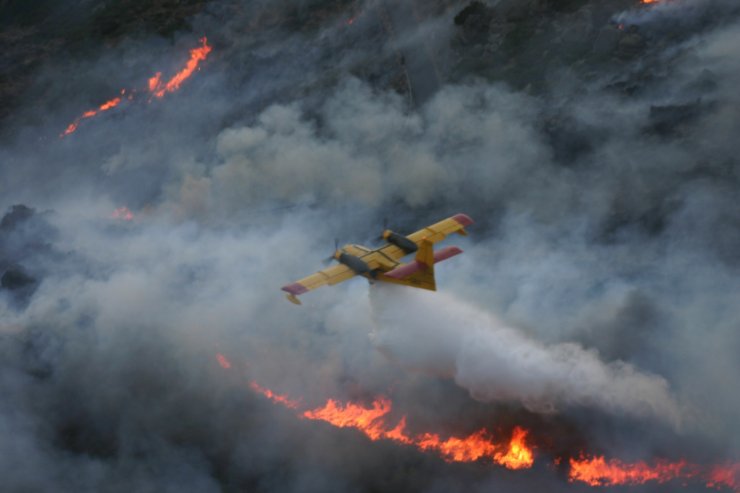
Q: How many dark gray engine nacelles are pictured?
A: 2